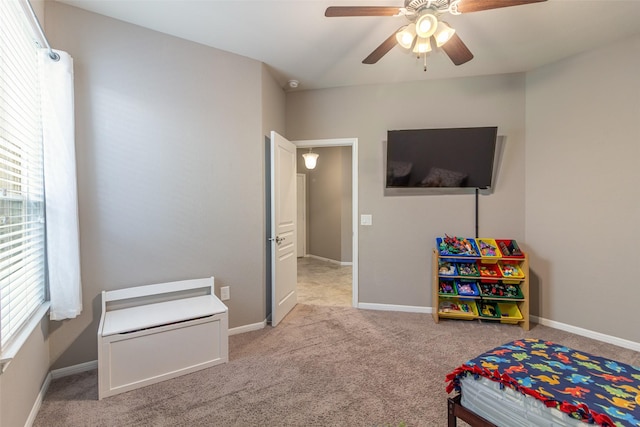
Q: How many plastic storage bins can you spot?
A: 13